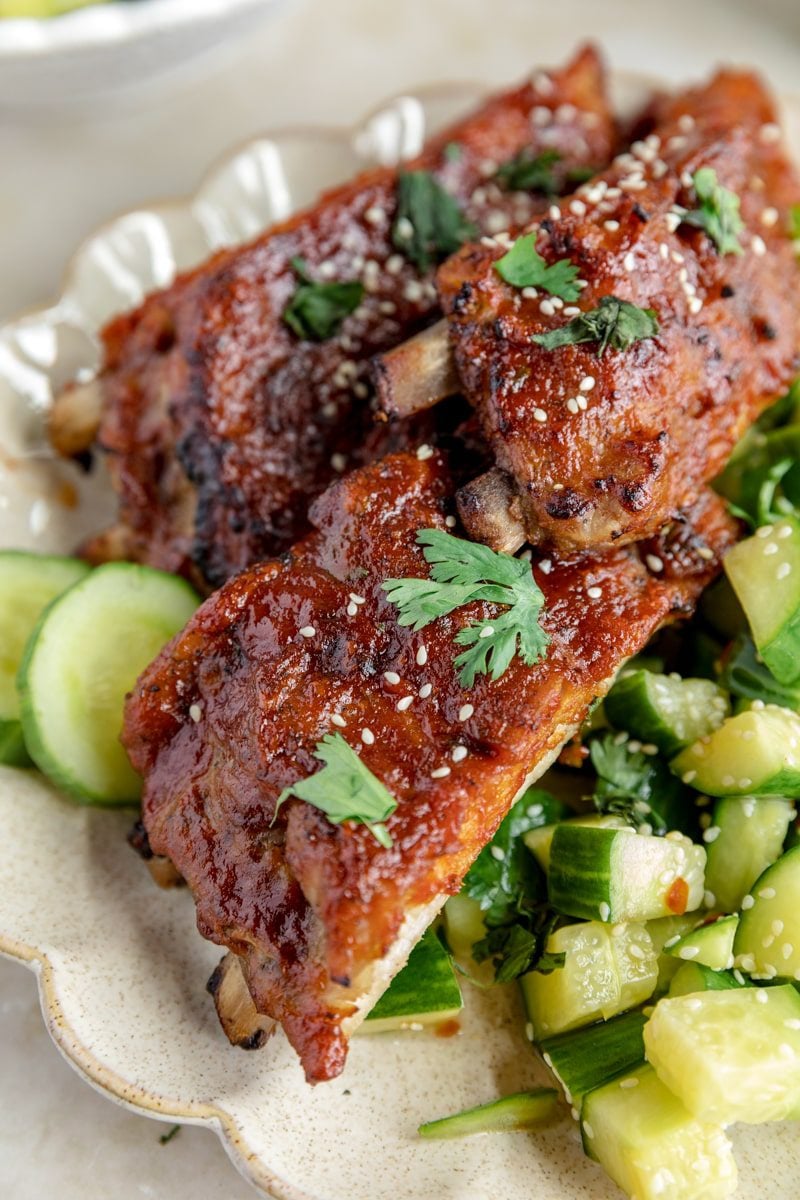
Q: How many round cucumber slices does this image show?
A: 2